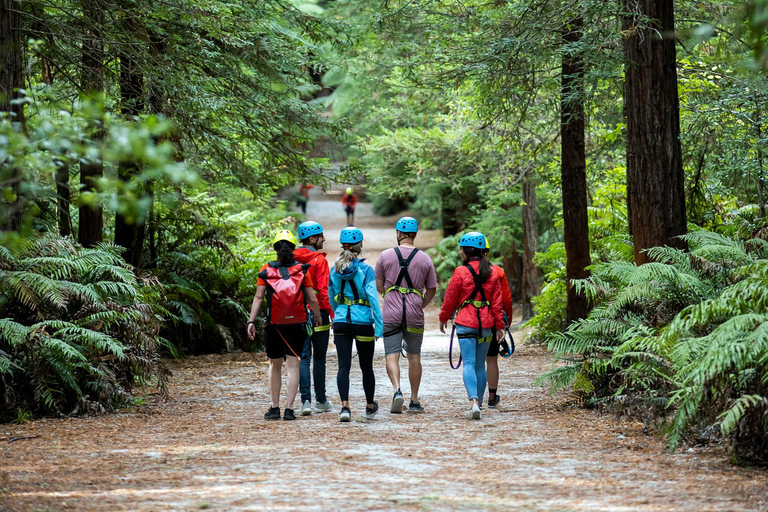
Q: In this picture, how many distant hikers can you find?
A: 2